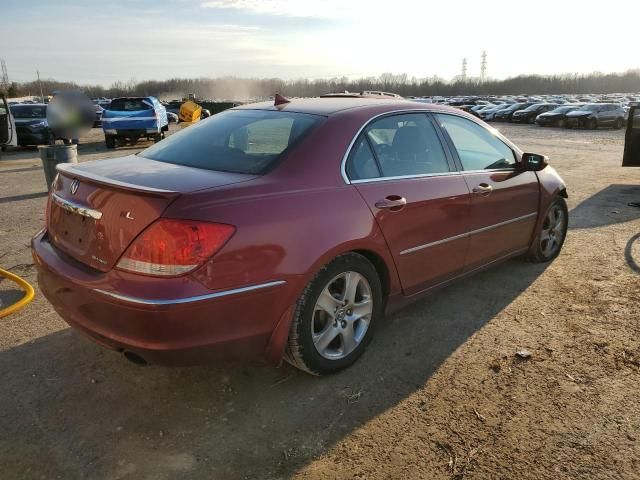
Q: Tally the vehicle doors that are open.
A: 2